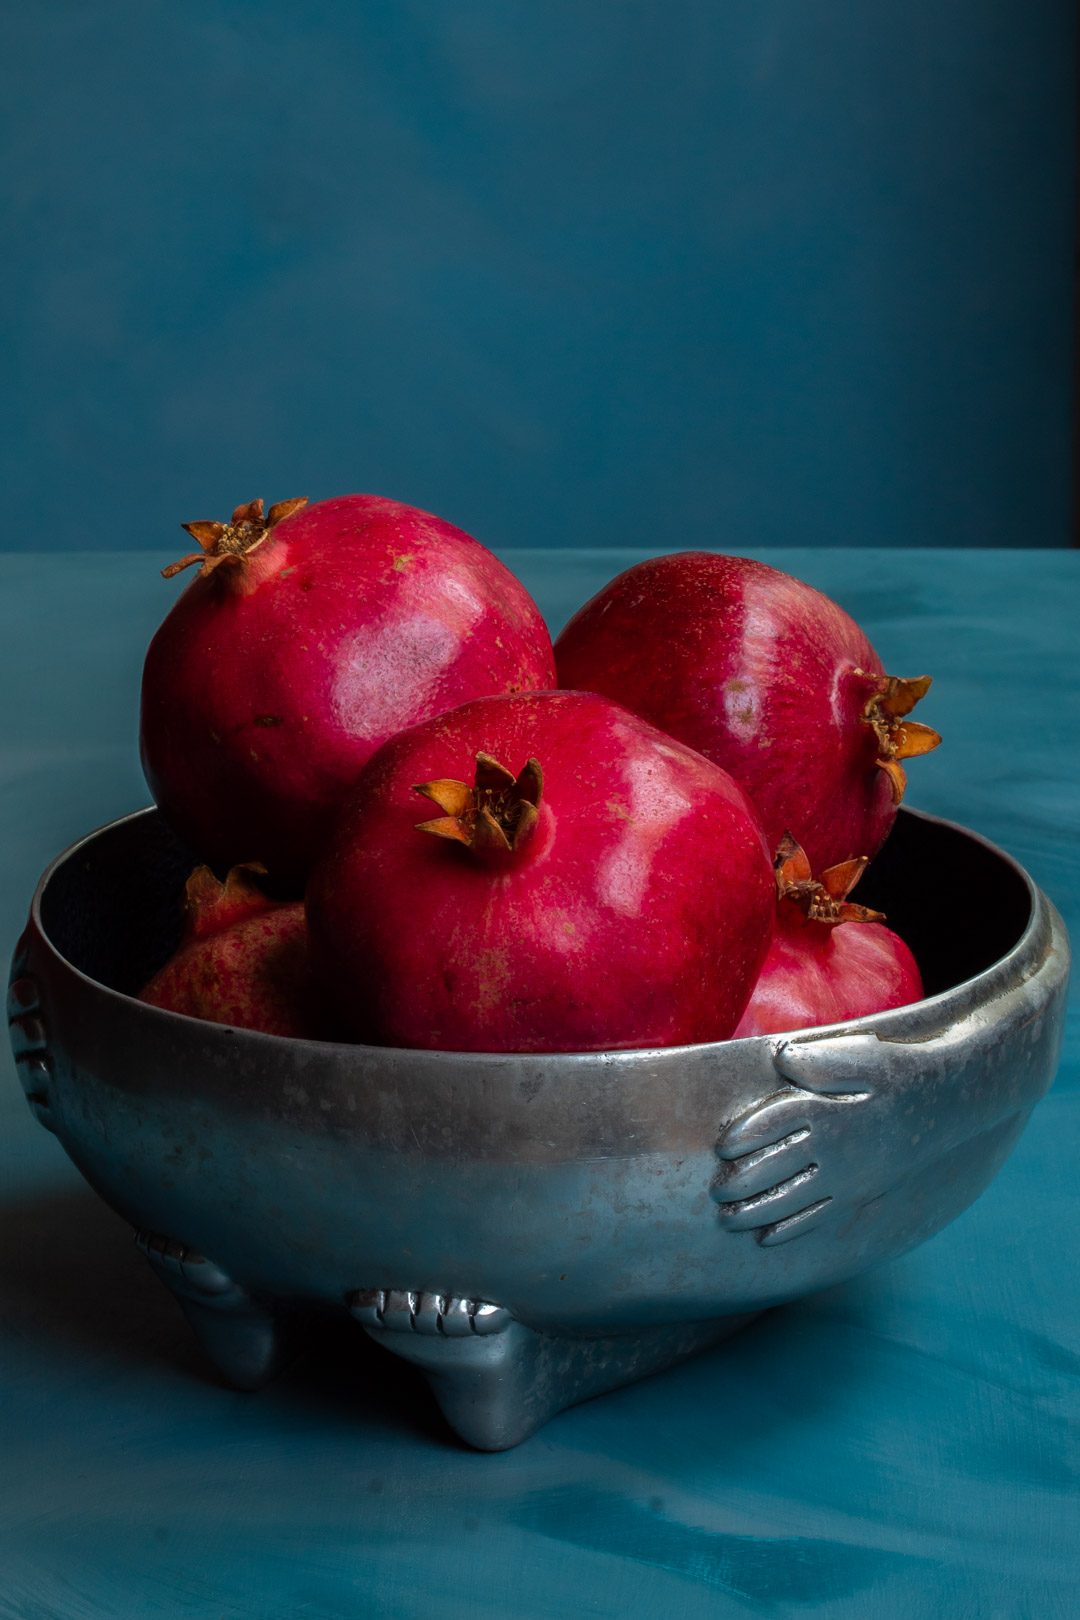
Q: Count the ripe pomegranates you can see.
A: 5